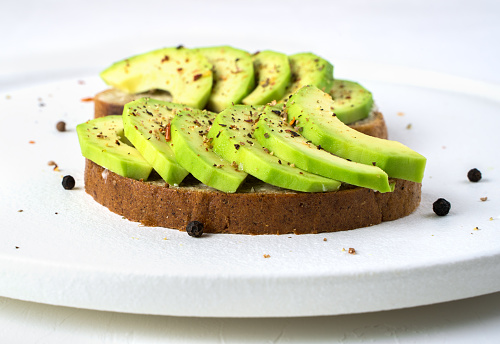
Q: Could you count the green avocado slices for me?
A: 11